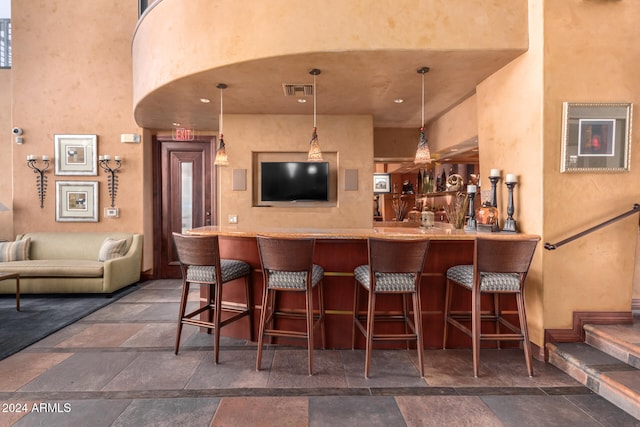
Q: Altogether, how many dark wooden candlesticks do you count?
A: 3